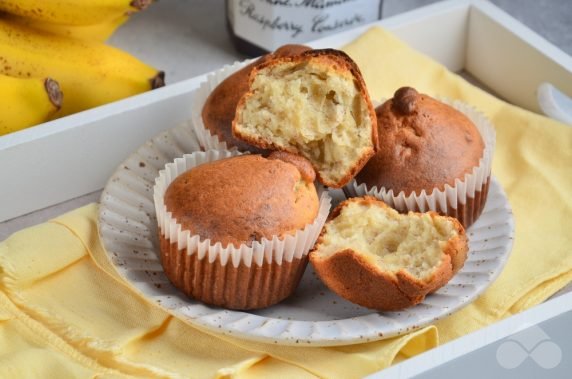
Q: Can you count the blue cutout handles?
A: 1